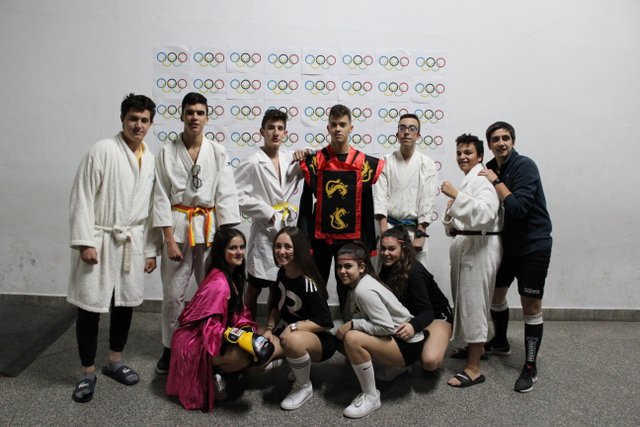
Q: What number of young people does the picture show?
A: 11